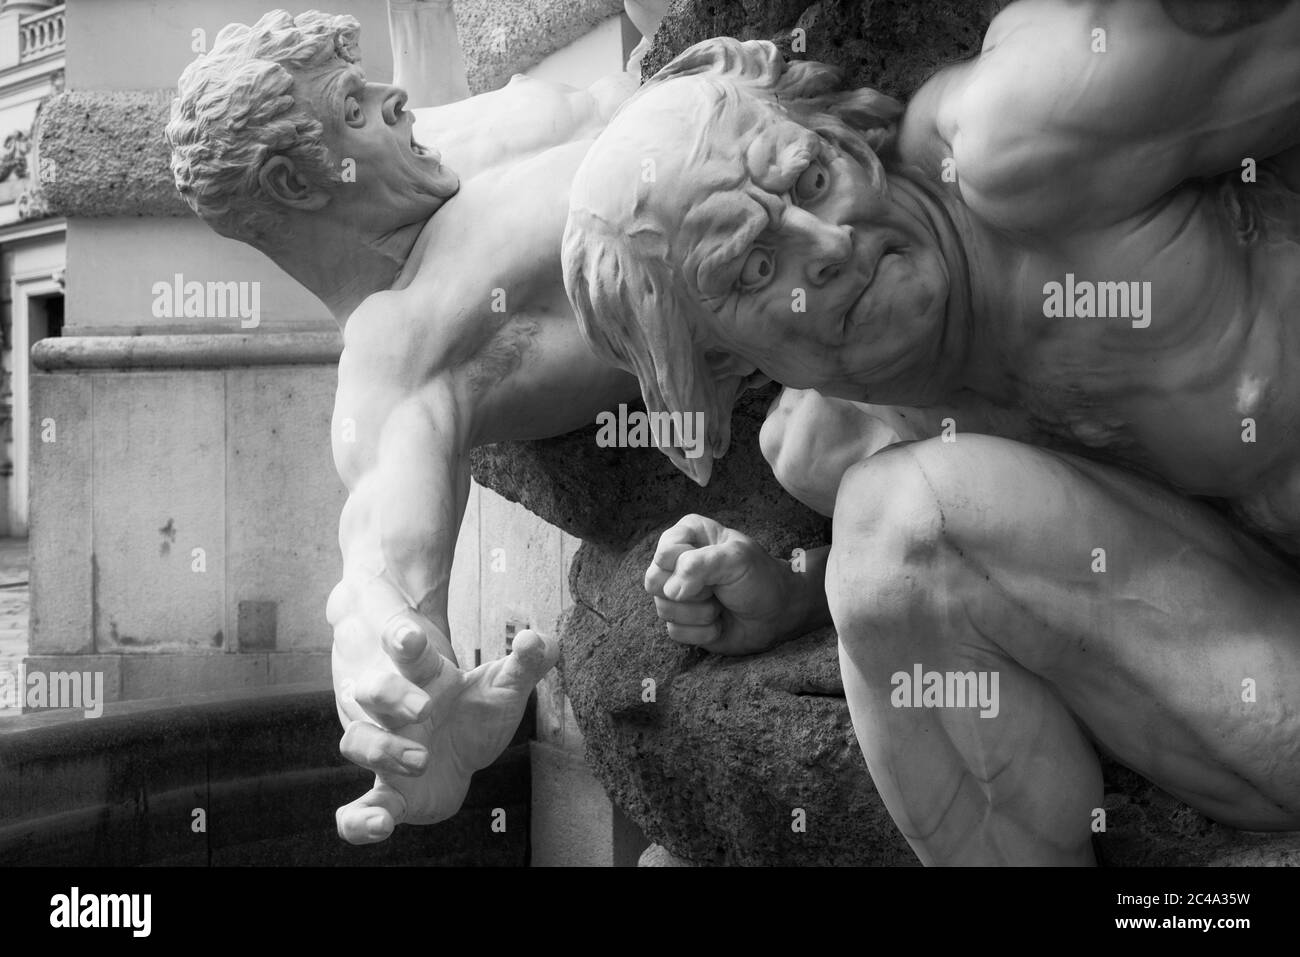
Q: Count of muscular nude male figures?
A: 2